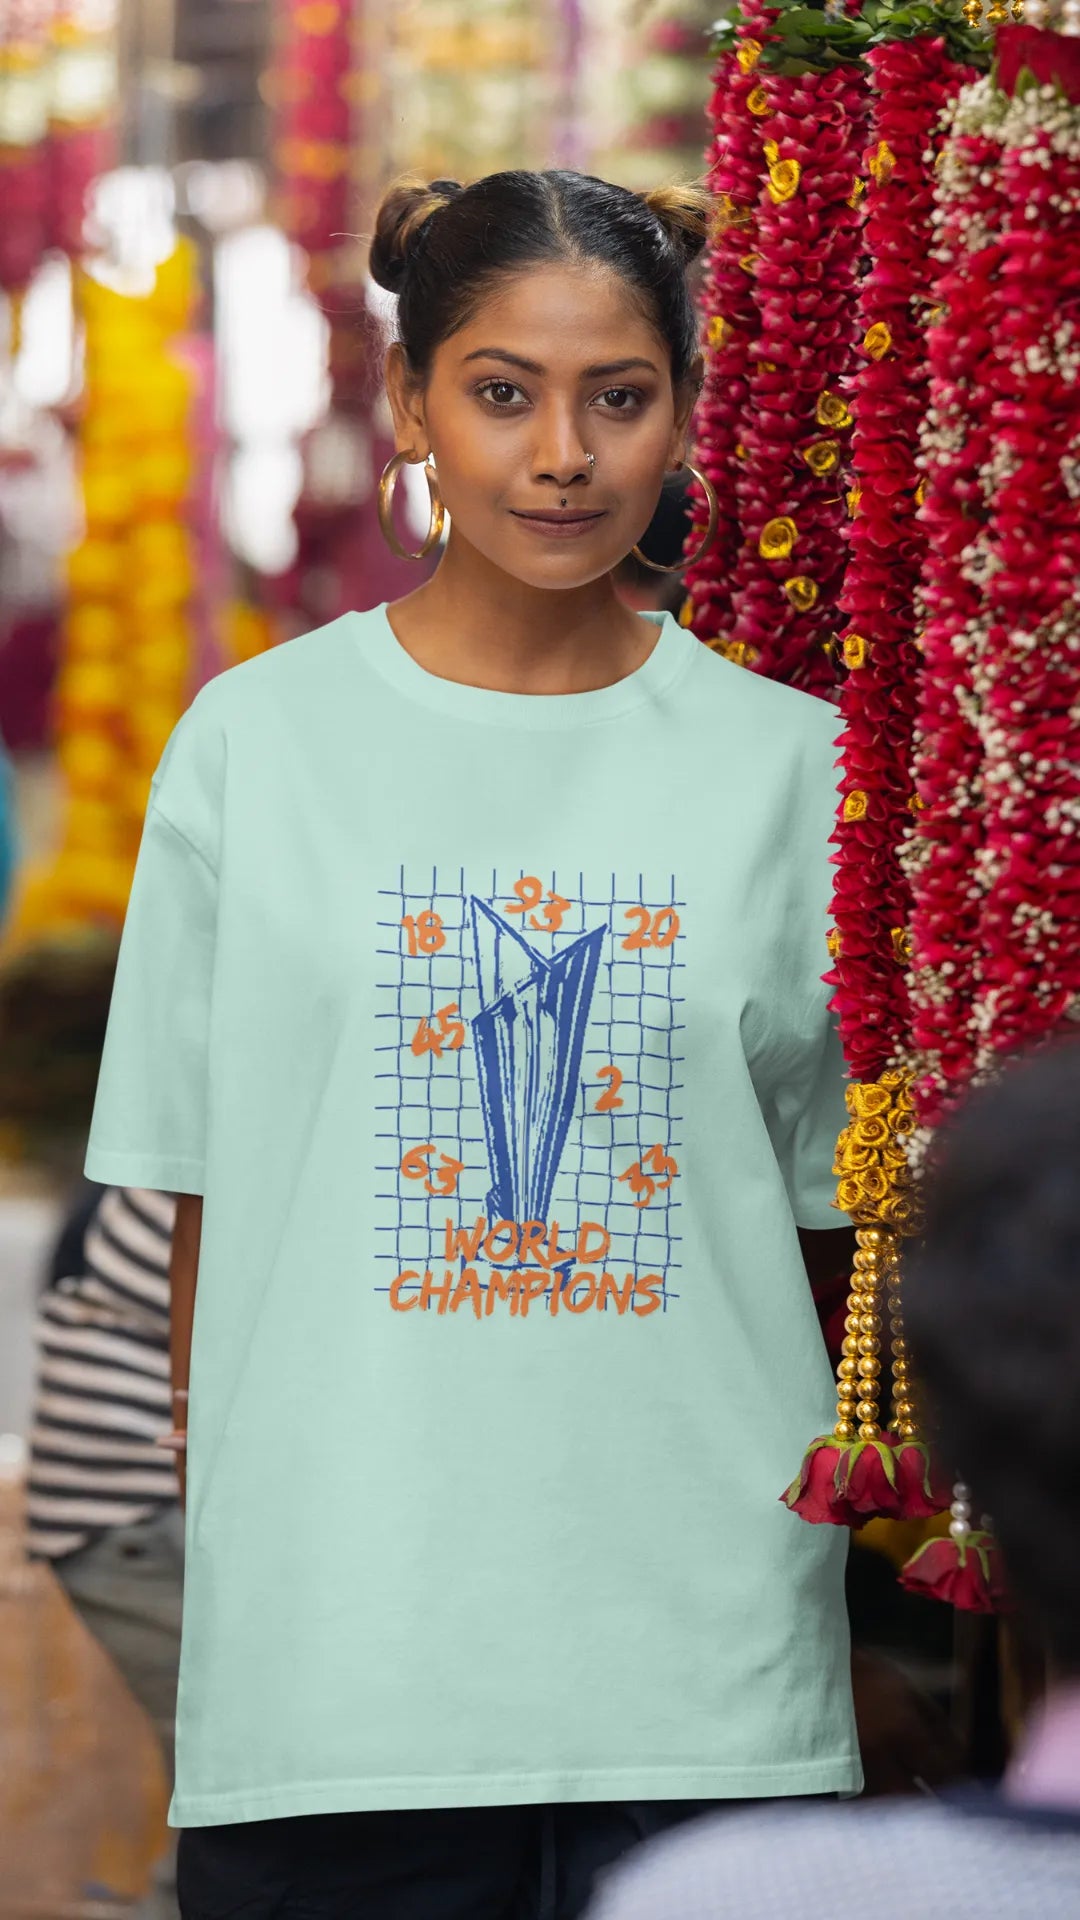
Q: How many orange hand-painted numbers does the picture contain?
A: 7